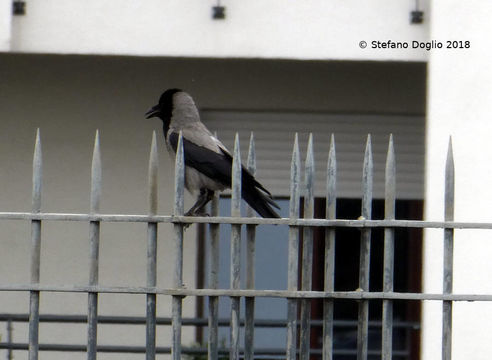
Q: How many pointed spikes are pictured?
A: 13